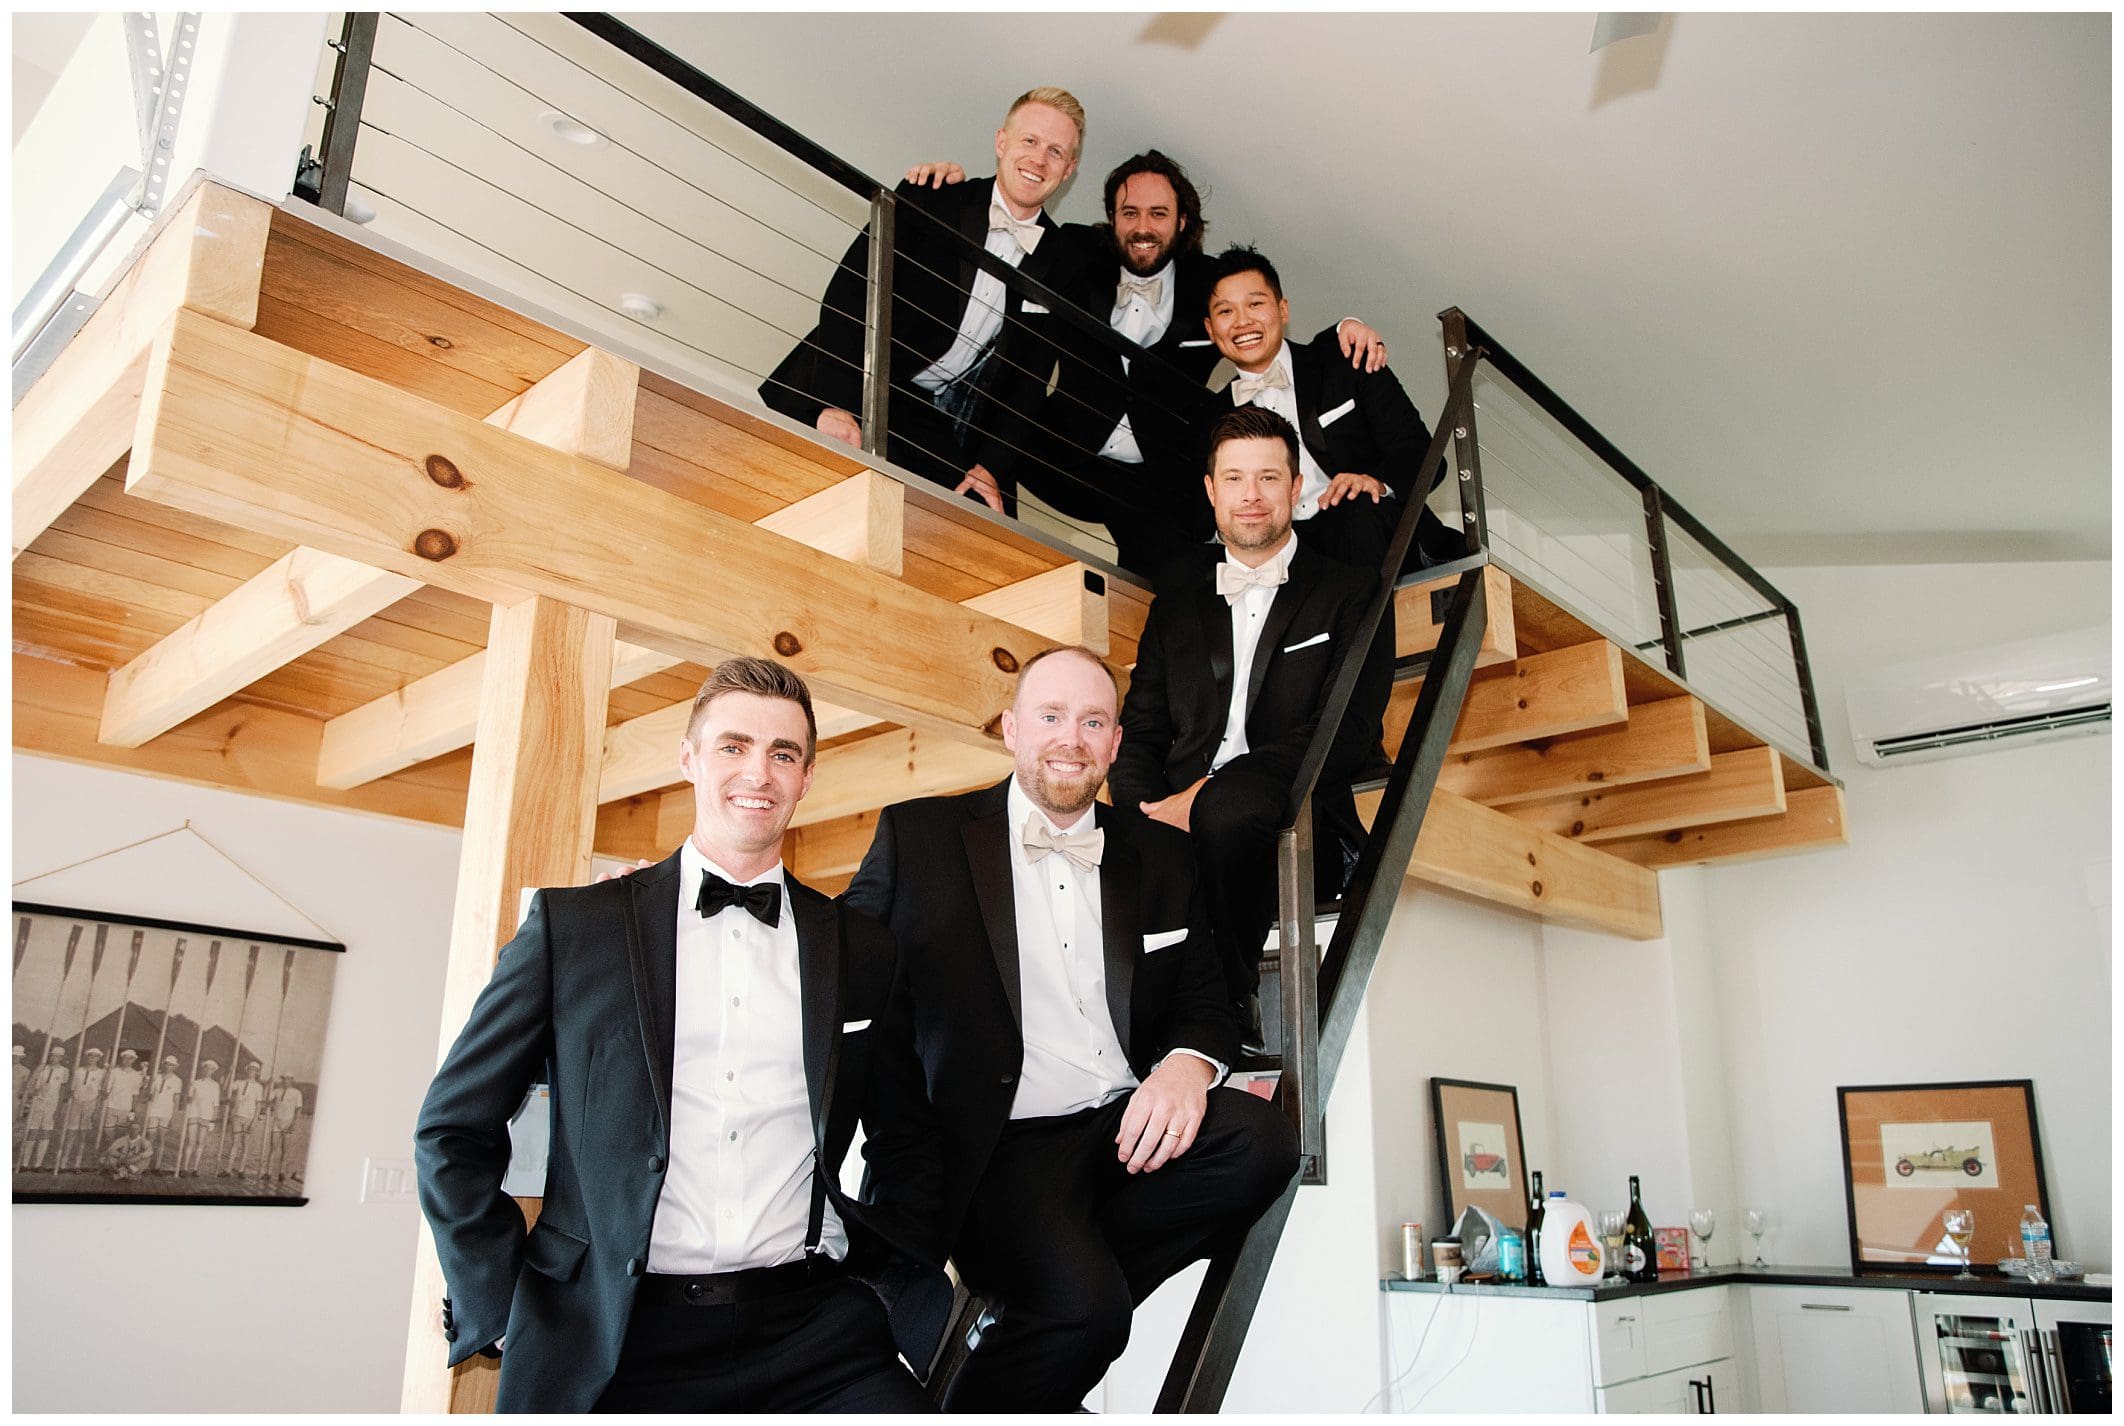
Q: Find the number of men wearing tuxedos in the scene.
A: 6